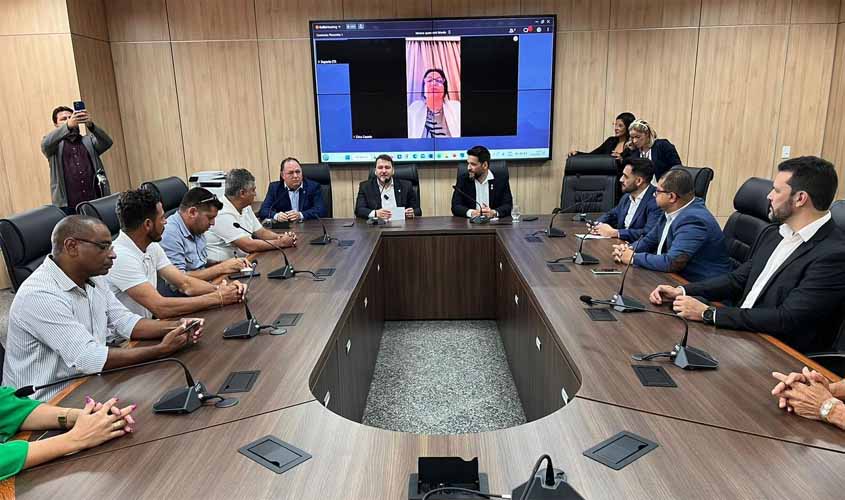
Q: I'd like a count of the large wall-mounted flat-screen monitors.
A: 1